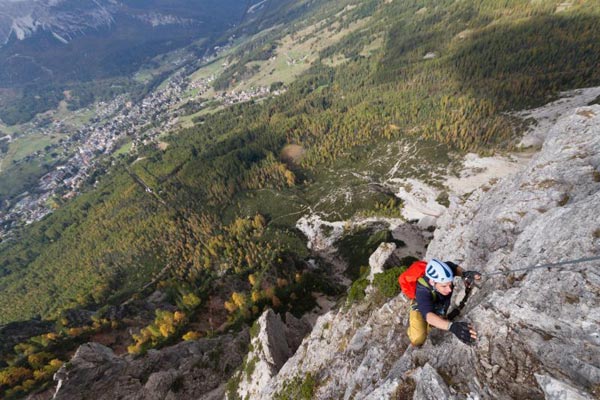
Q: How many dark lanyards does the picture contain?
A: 1